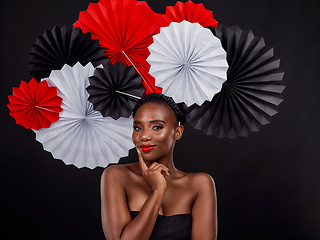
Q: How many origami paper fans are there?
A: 8